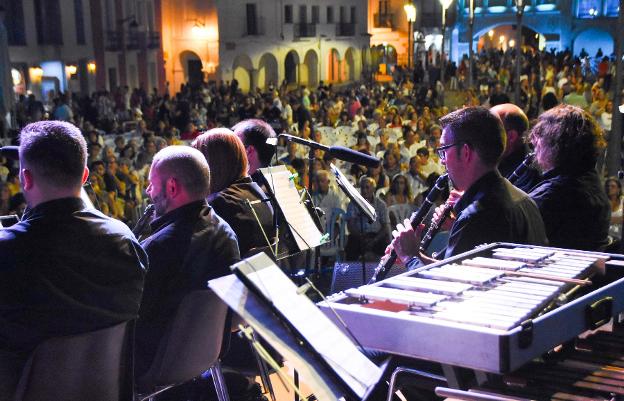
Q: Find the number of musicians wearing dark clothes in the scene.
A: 7